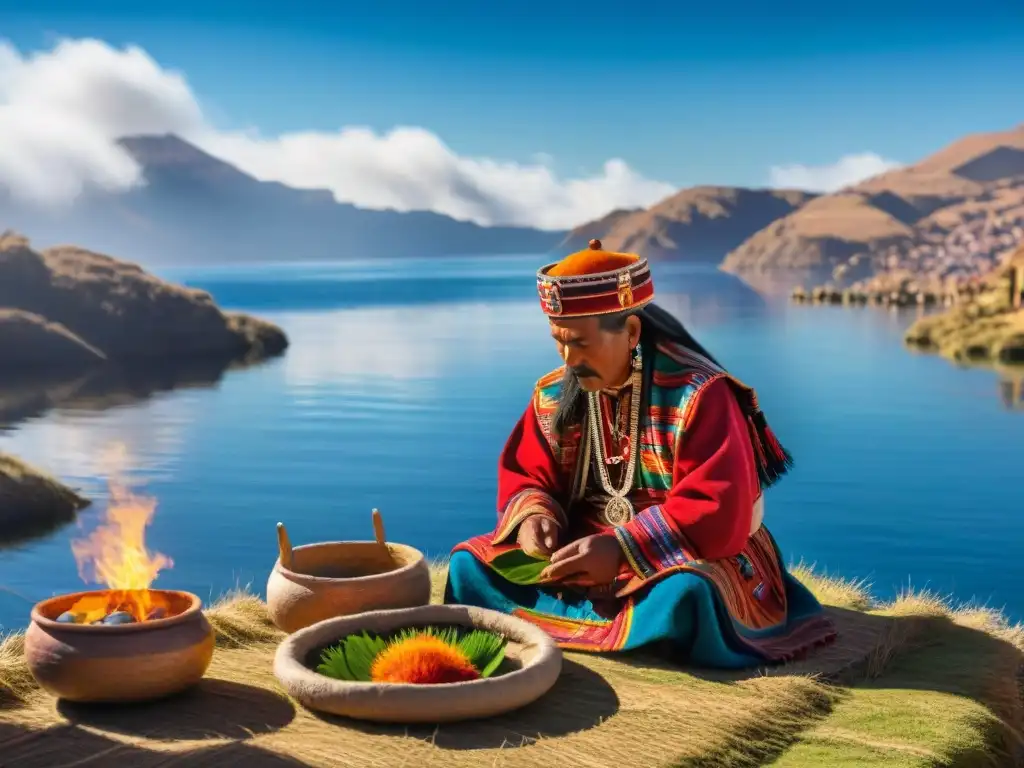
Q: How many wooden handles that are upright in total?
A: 2